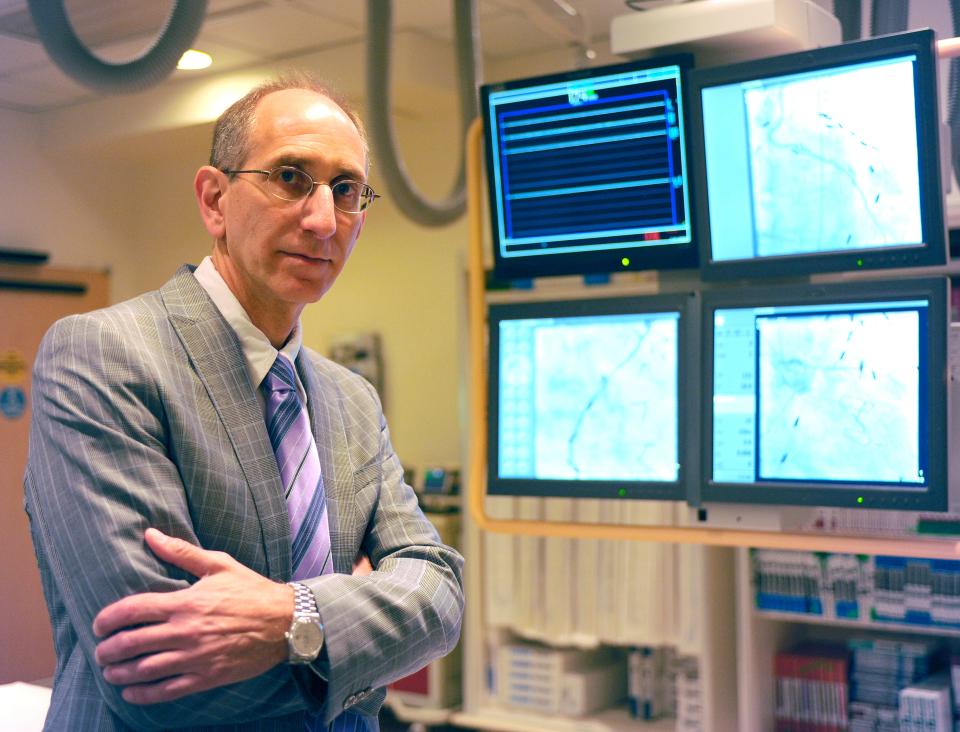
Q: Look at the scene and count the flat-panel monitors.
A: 4